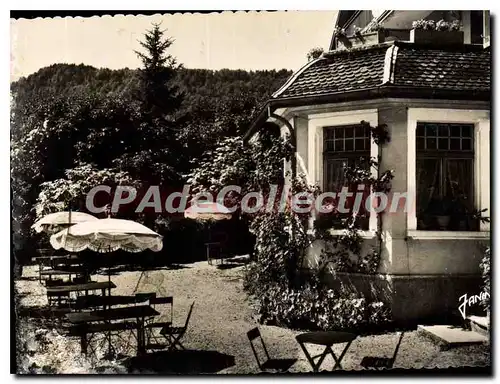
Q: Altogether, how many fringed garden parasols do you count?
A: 3